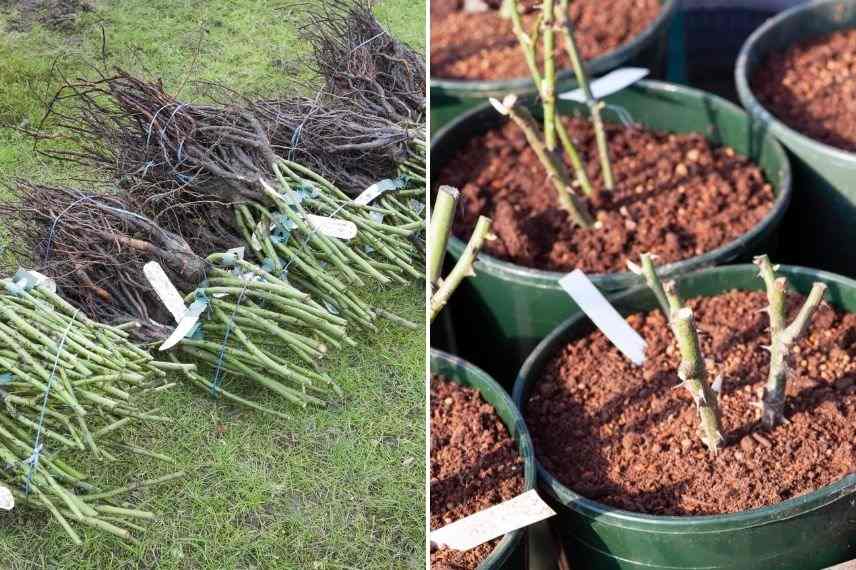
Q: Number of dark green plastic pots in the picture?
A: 5